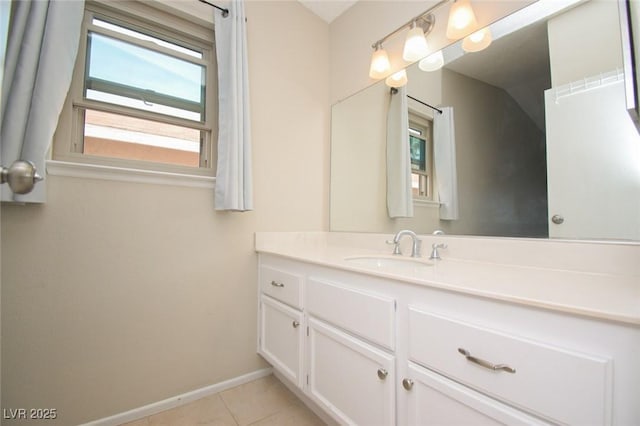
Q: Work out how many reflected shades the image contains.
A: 3